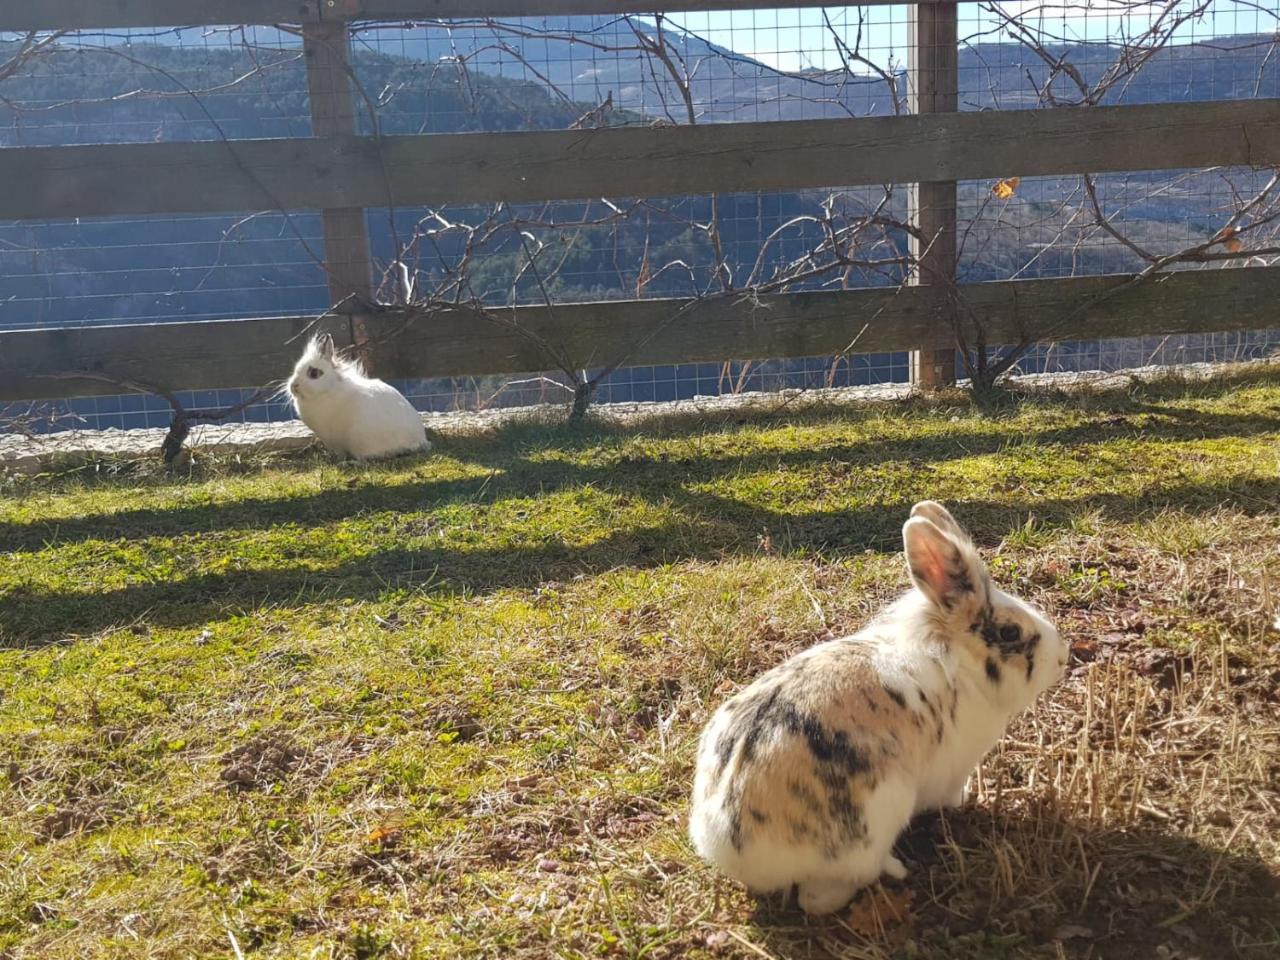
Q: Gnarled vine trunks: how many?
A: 3